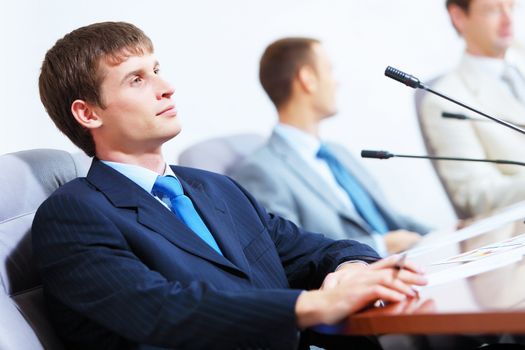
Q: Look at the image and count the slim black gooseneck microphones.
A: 3